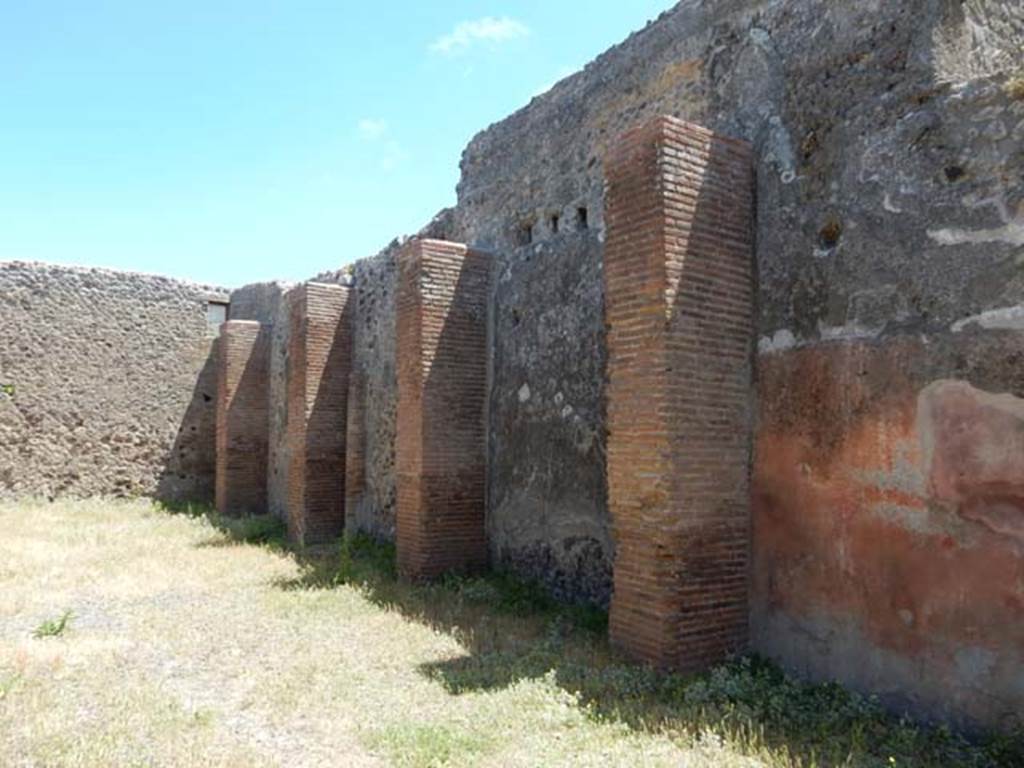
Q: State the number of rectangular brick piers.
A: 4